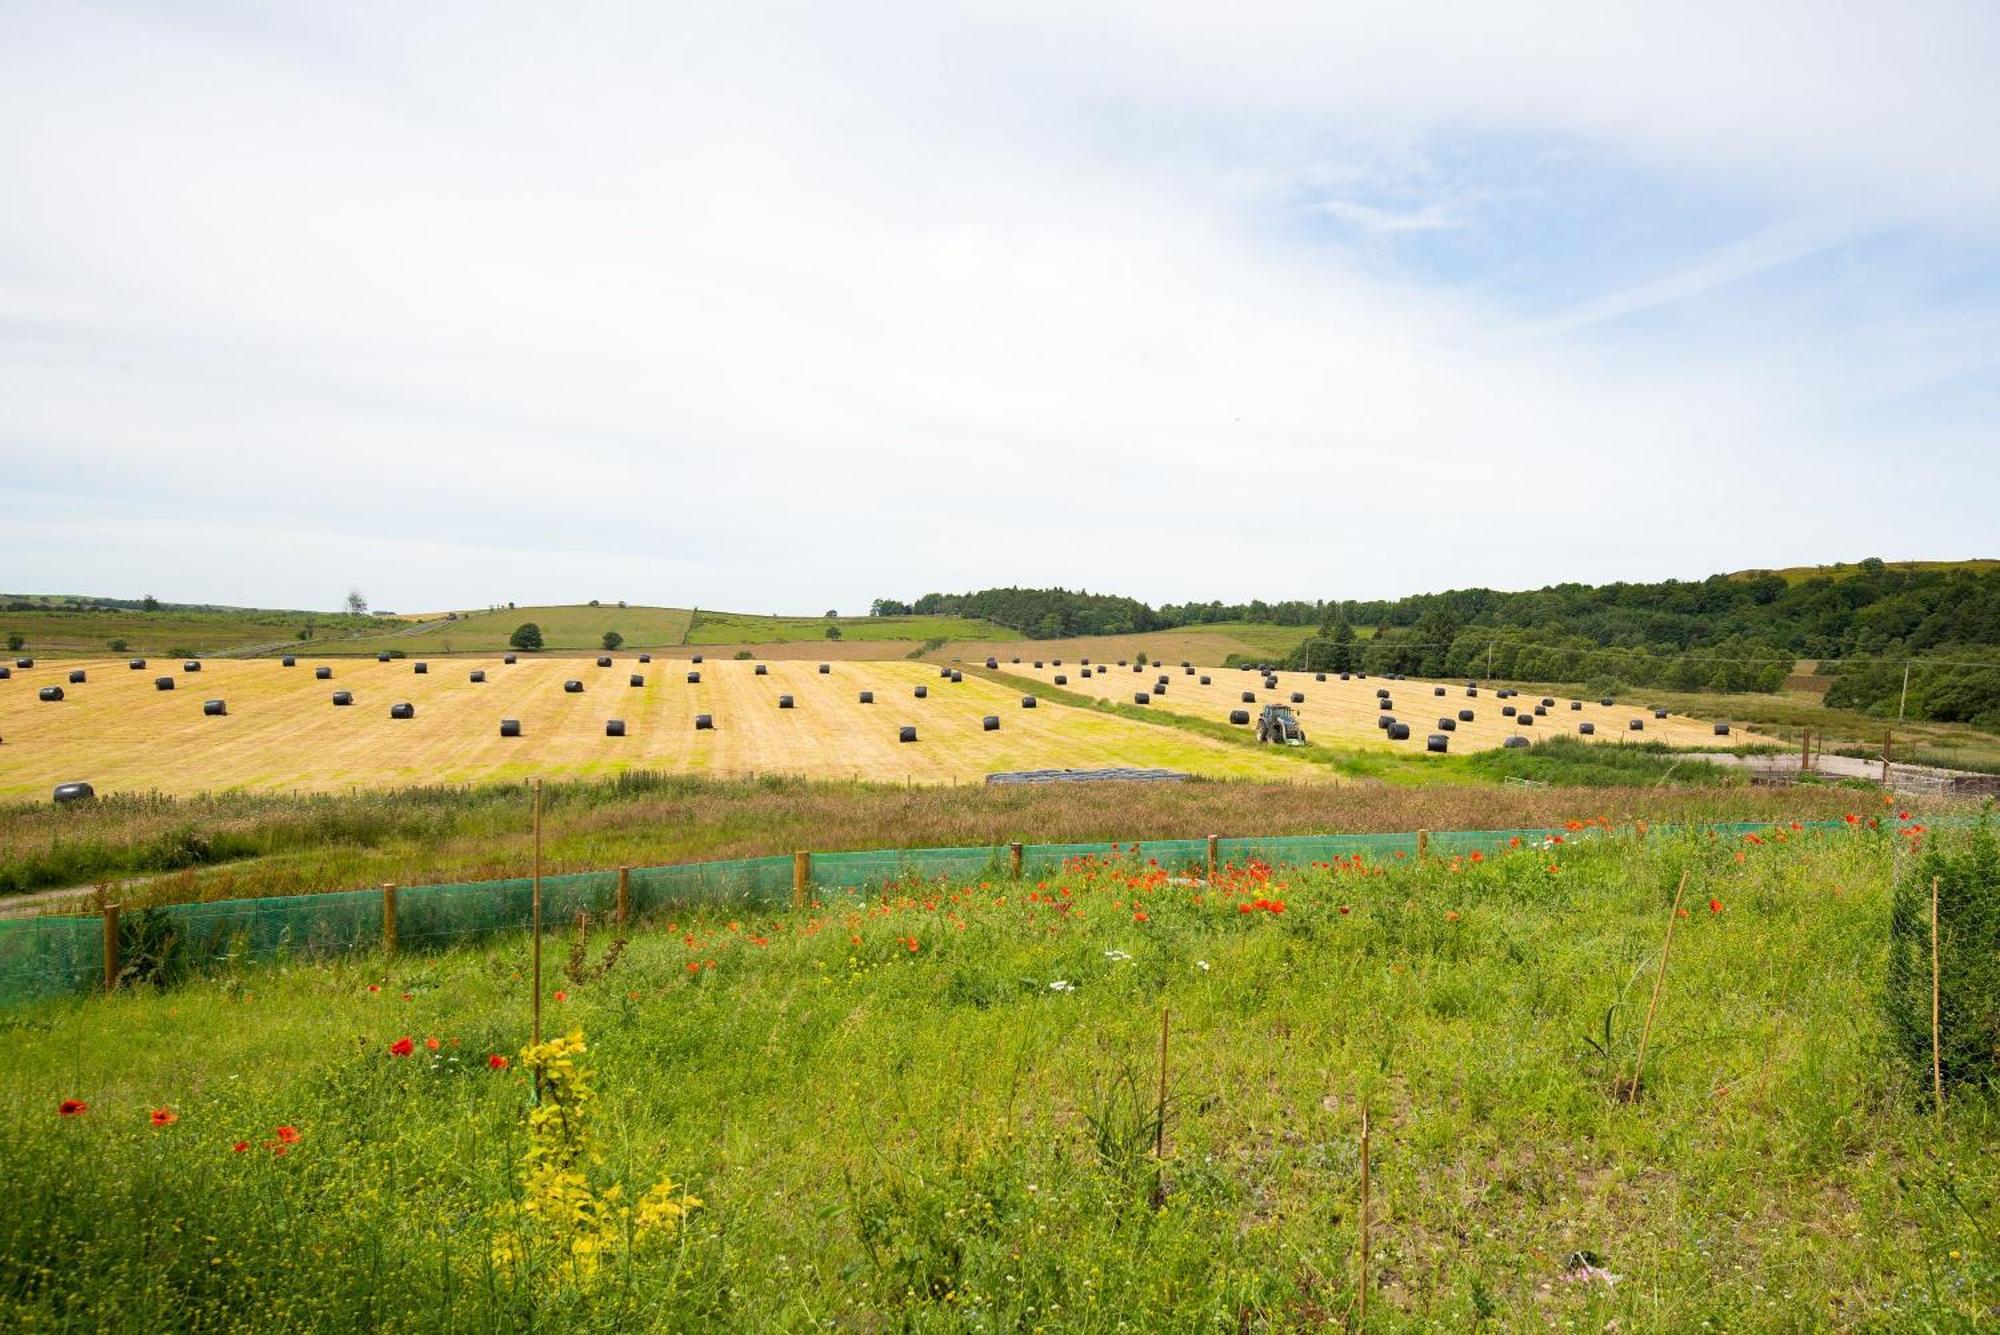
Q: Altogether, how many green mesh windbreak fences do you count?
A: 1